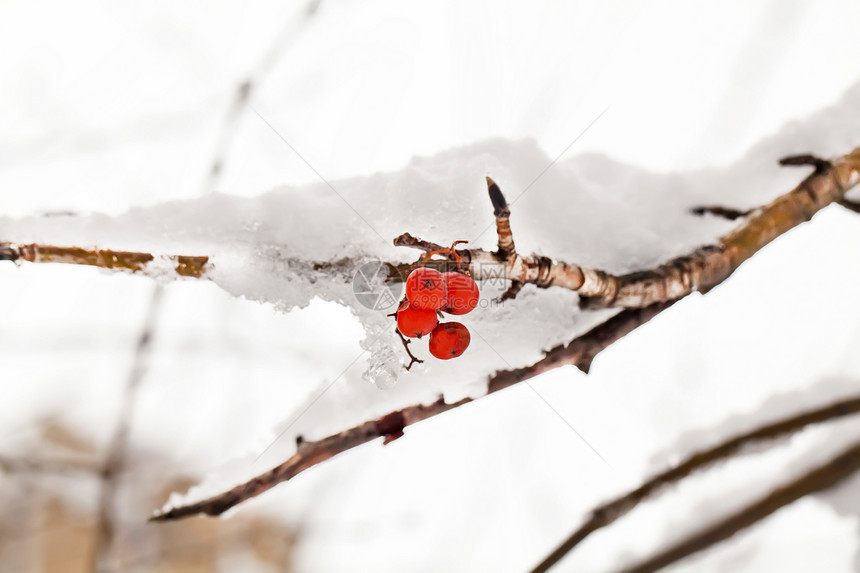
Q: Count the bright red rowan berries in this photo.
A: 4